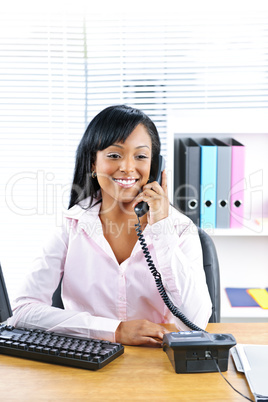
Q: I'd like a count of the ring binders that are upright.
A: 4